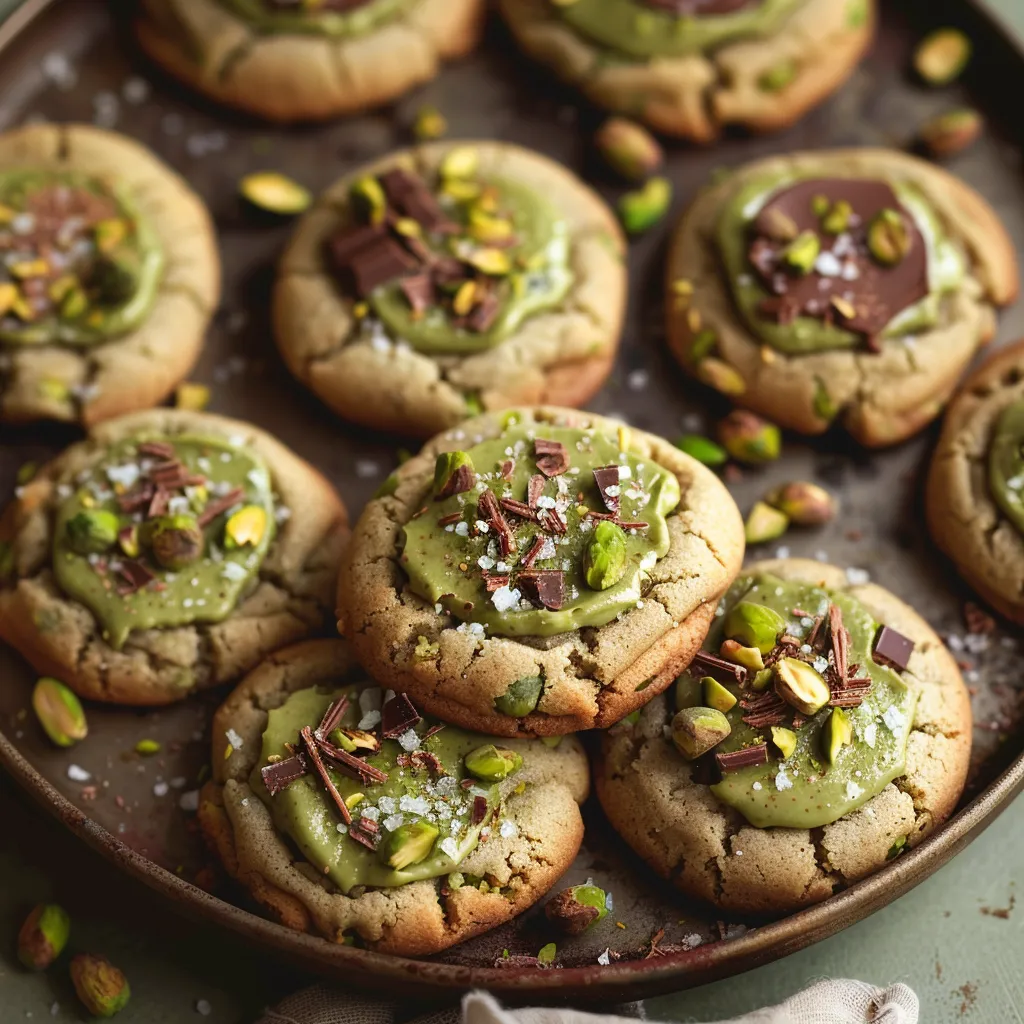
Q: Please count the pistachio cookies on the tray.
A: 10